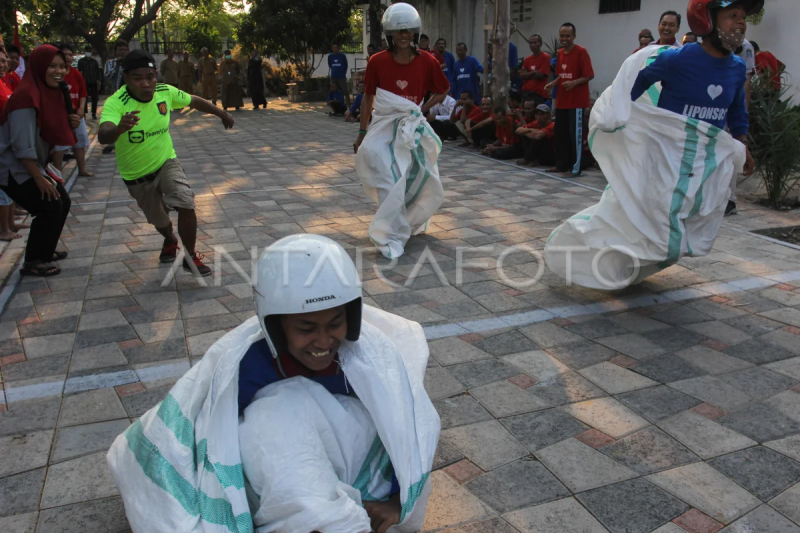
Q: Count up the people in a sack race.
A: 3